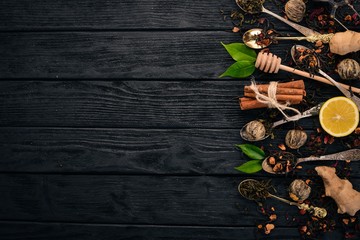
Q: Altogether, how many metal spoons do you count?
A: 6